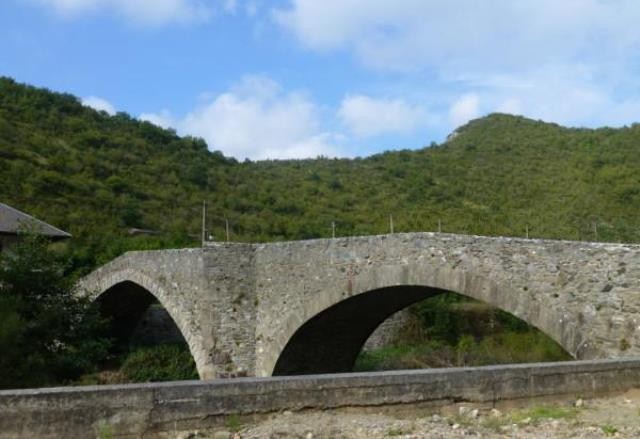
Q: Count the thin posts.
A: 7